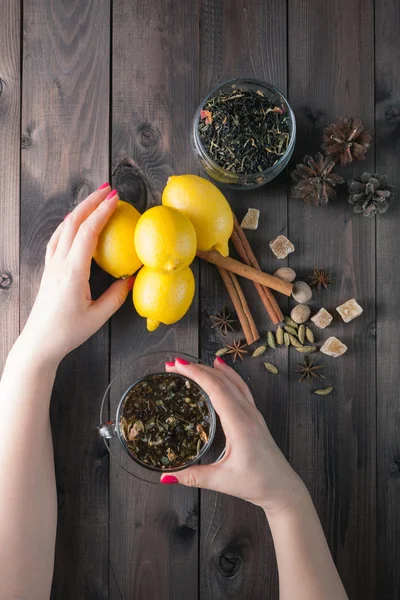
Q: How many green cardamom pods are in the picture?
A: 13